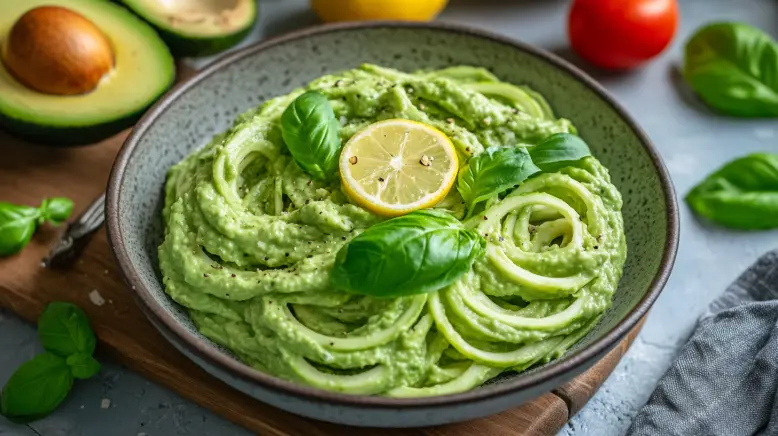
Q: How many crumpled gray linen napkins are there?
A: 1